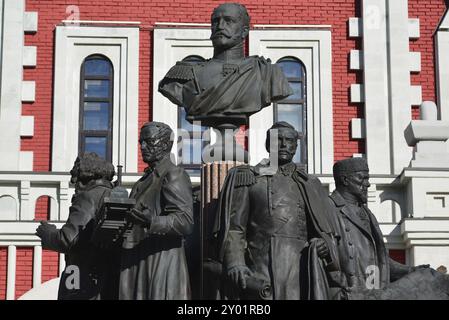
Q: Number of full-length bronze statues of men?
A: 4